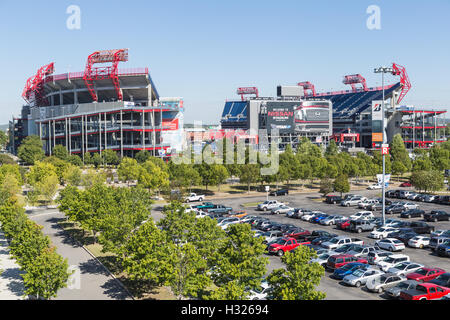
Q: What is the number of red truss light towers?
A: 6